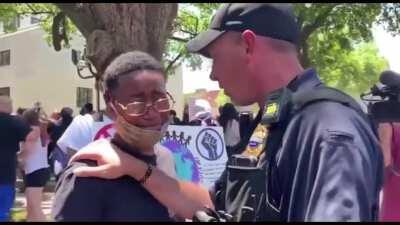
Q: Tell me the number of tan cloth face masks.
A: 1